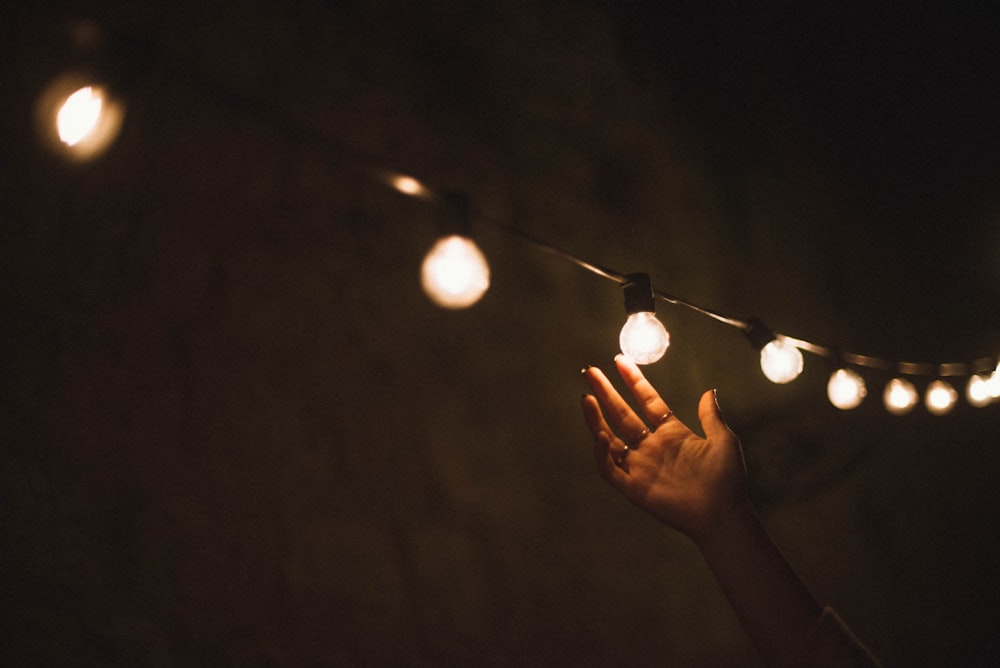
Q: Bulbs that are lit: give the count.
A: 9